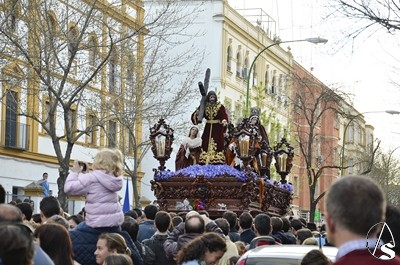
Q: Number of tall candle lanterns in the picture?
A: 4